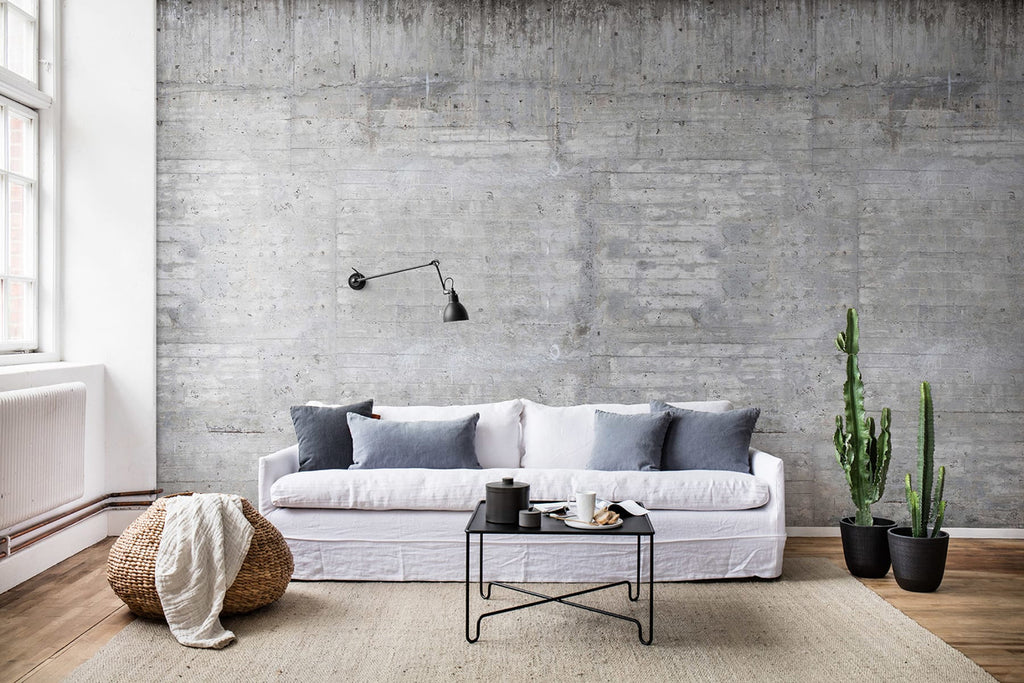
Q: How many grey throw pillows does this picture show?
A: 4